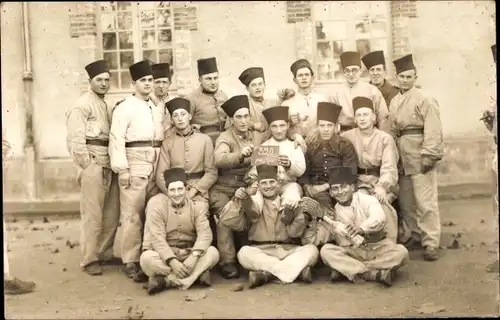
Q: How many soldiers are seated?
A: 8